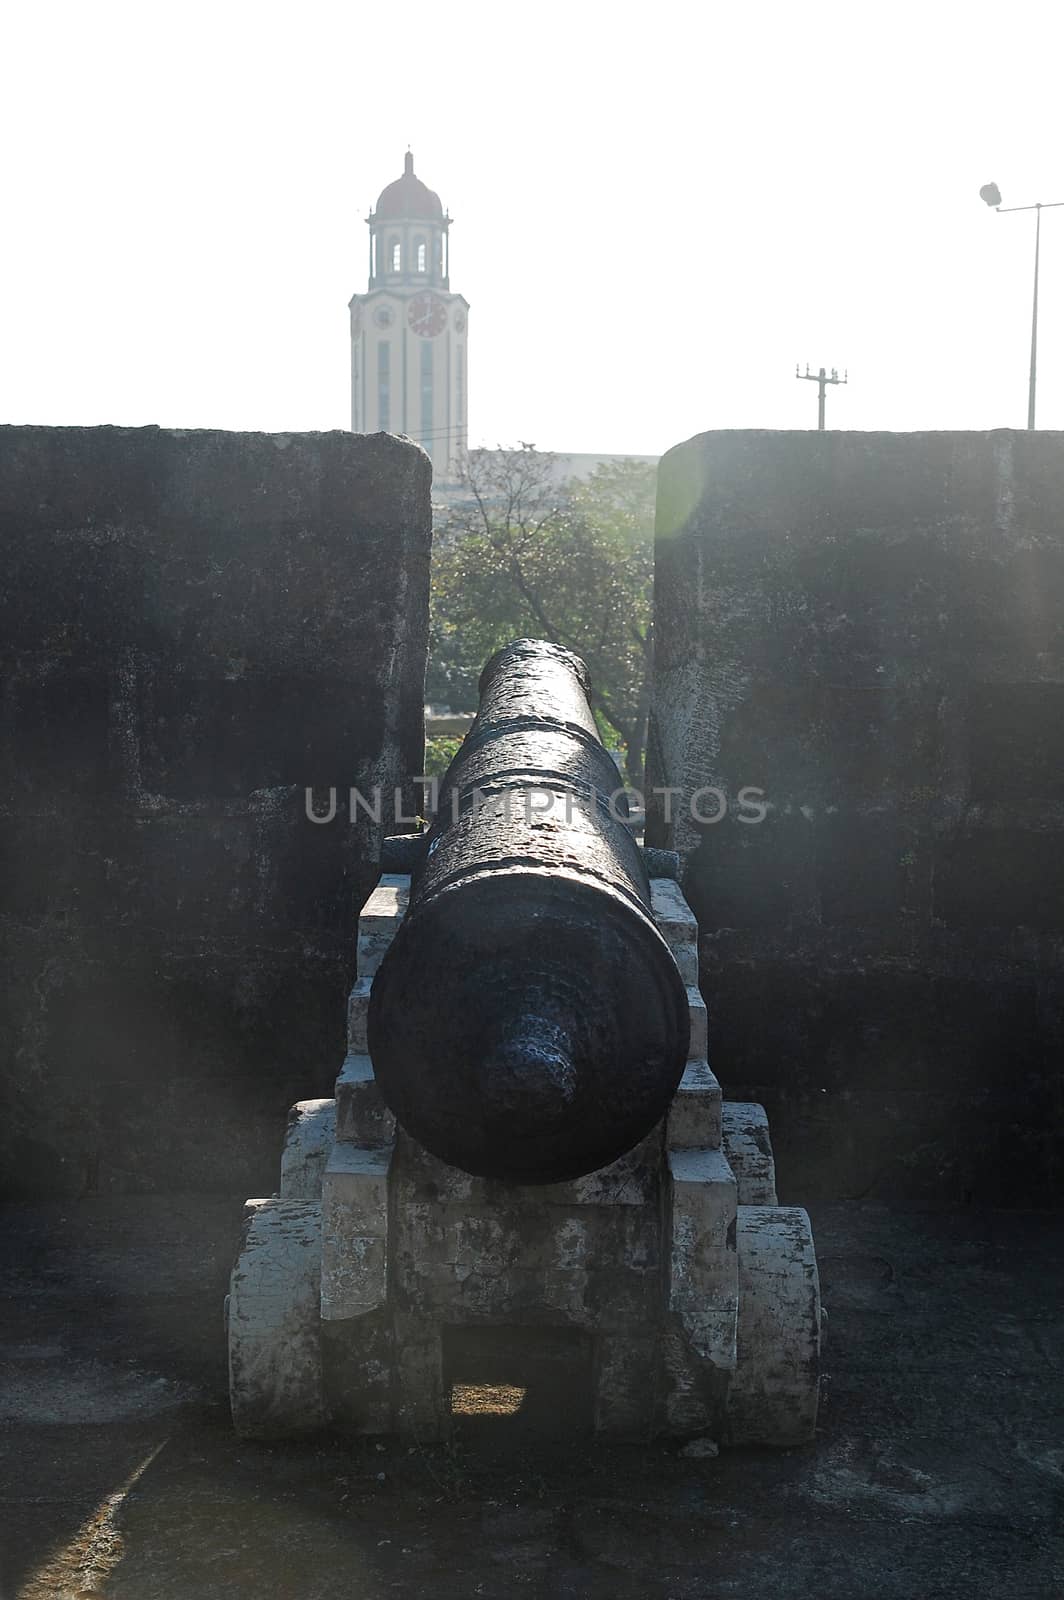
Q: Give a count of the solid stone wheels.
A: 4